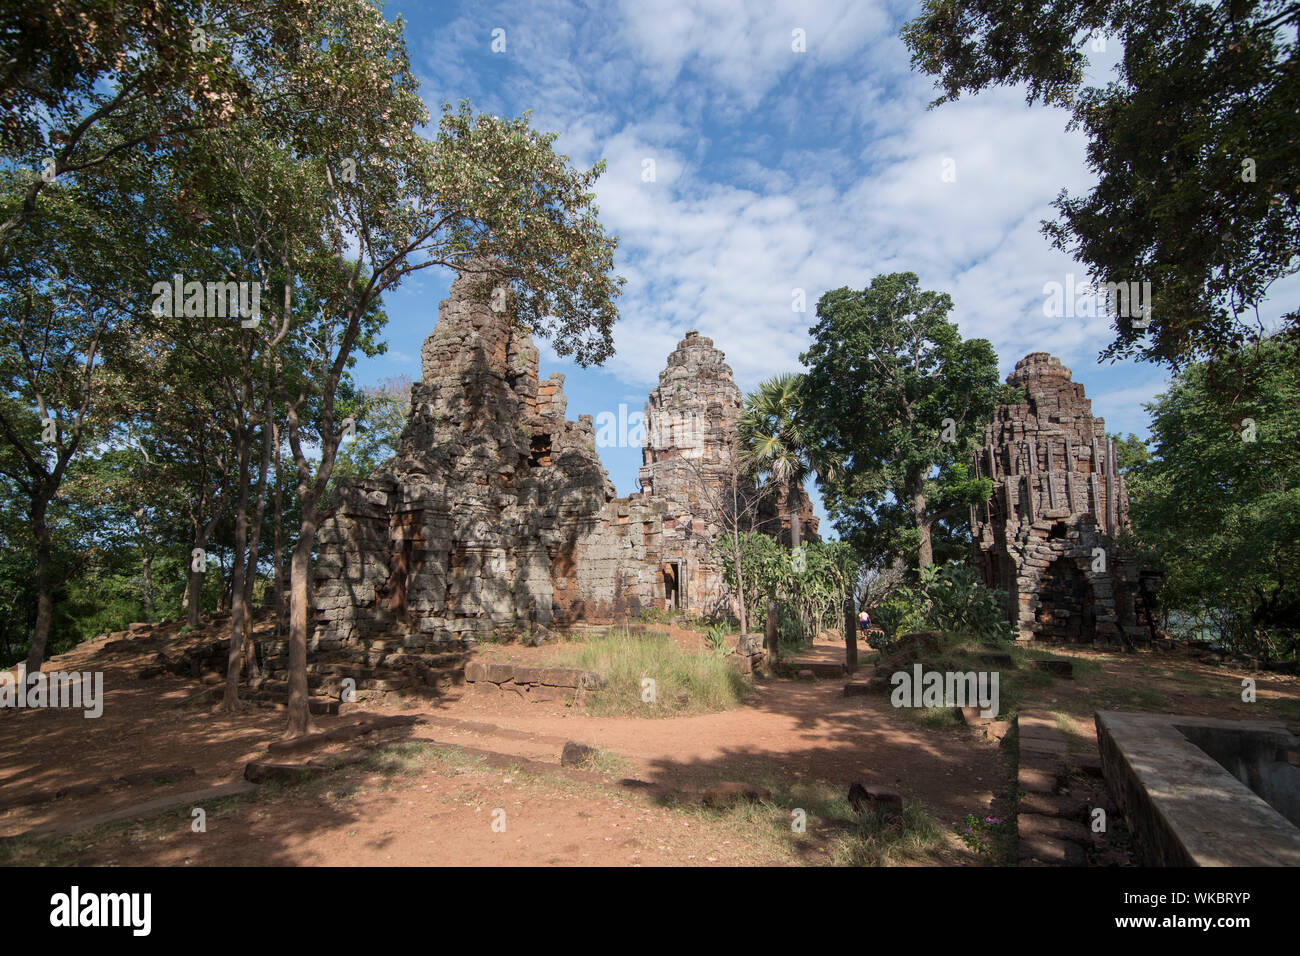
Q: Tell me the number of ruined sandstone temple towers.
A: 3